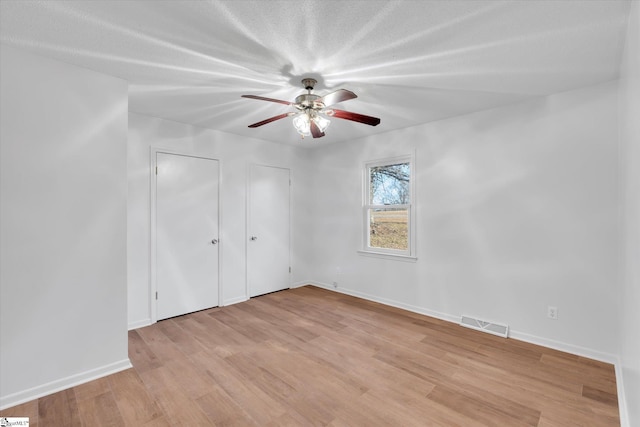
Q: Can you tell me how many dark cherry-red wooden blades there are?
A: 5